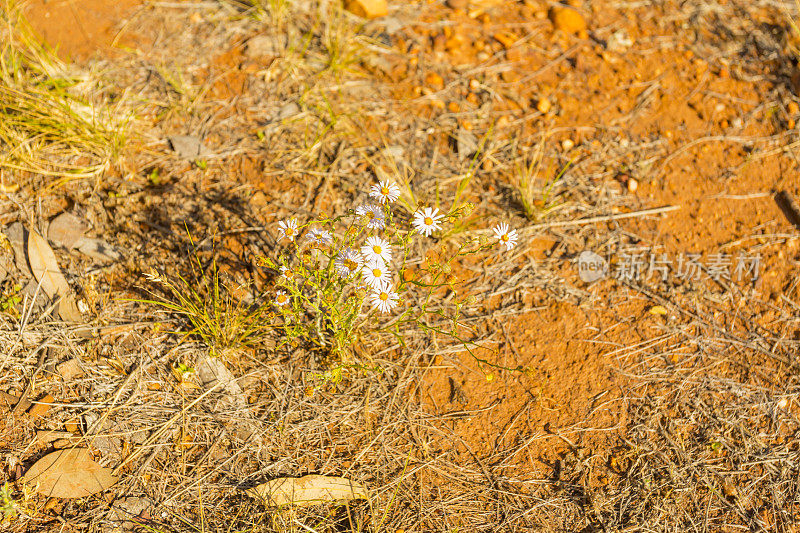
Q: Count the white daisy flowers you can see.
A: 12